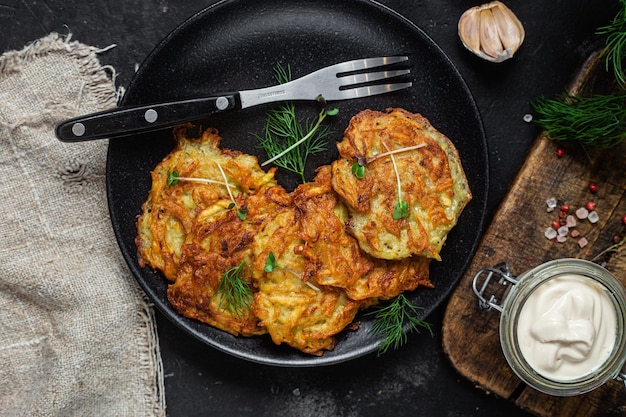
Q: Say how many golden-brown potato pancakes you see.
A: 5